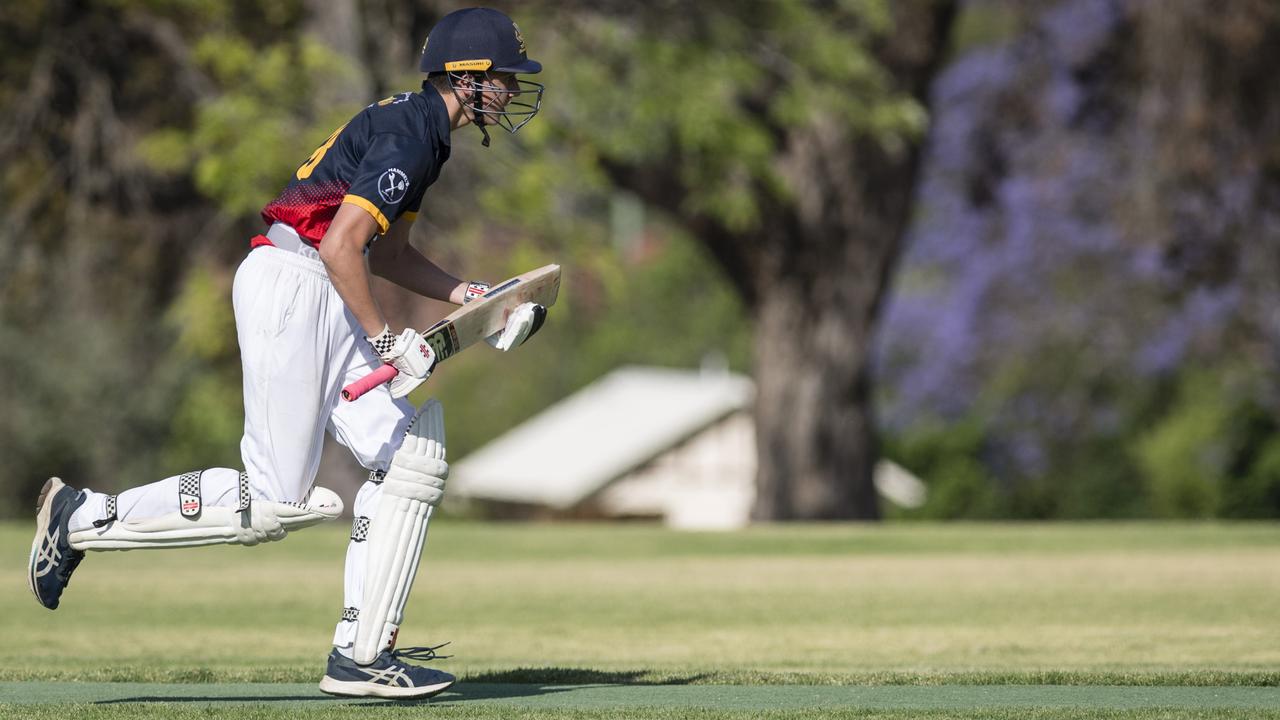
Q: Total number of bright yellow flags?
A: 0